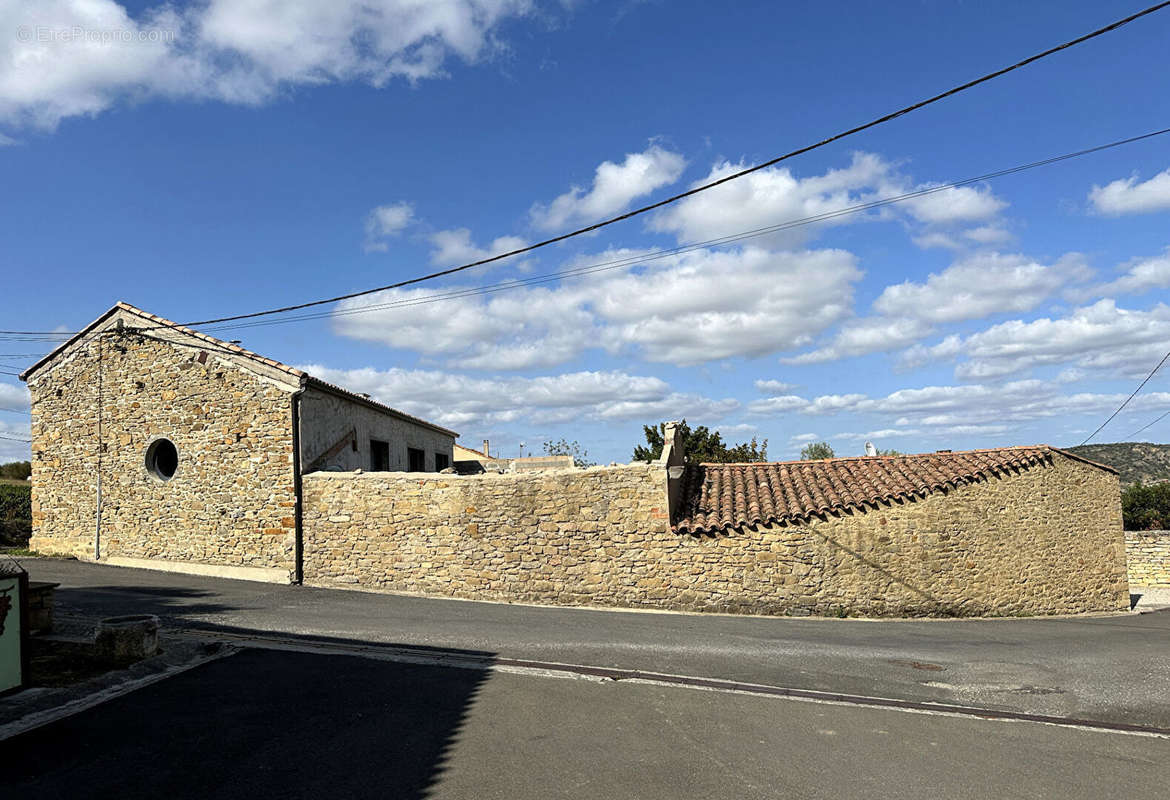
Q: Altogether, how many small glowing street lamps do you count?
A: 0